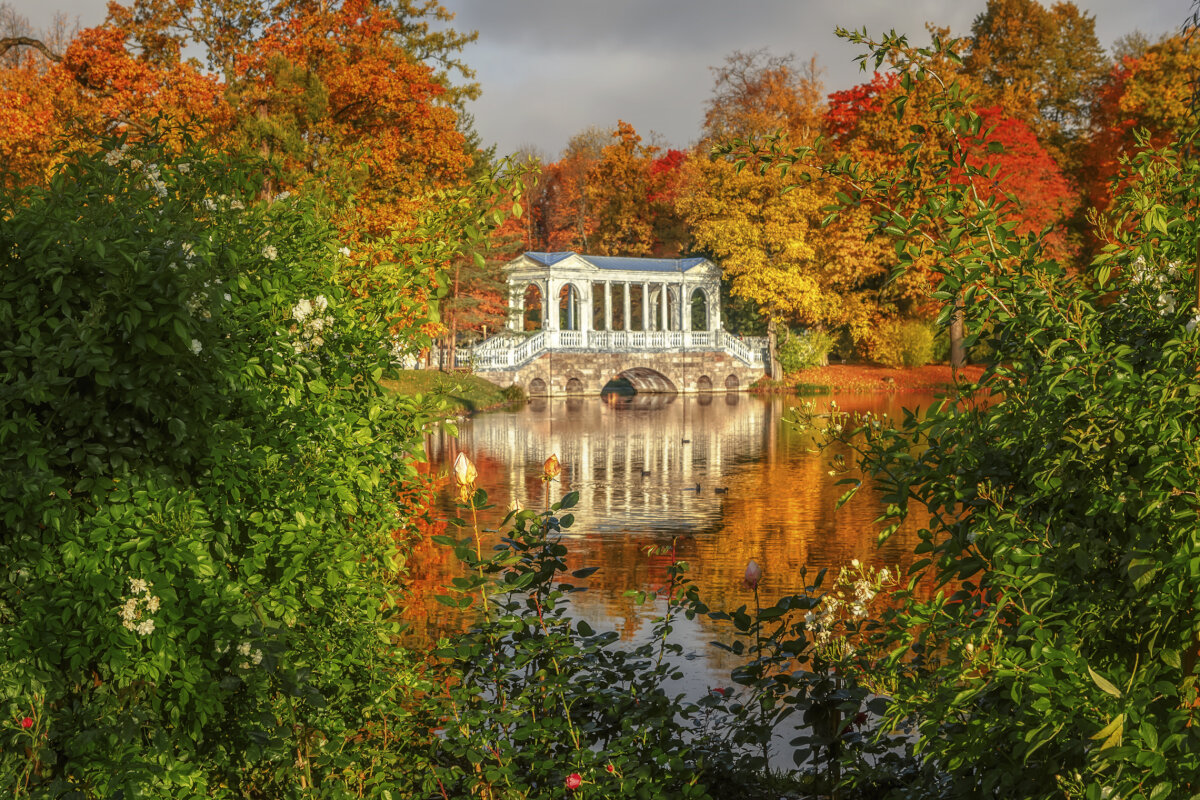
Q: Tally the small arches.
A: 4